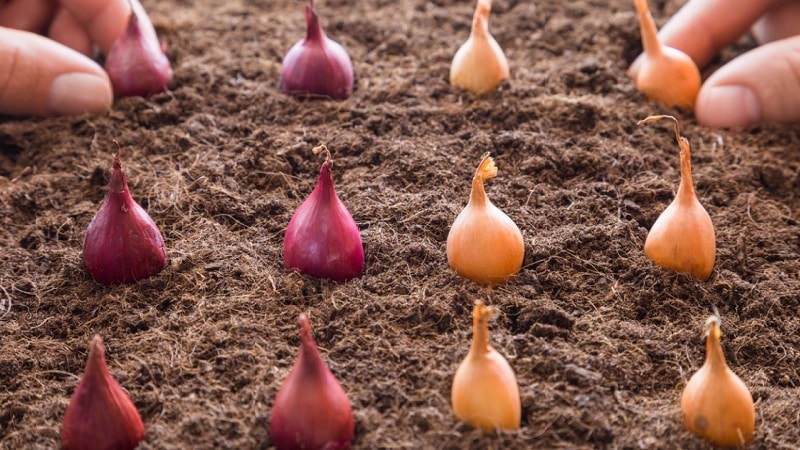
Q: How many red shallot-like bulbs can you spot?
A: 6